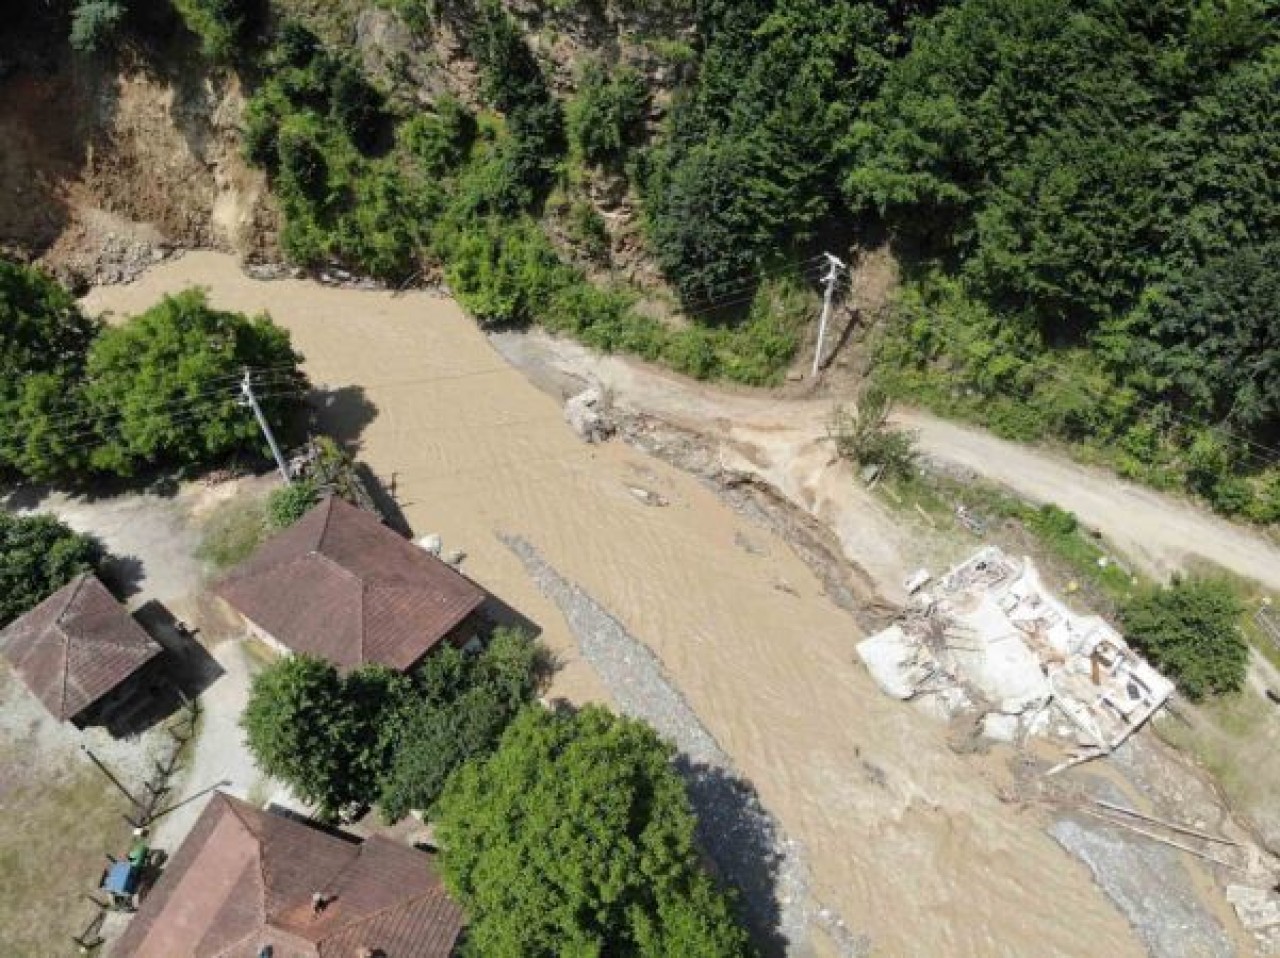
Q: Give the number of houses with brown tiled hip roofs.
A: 3